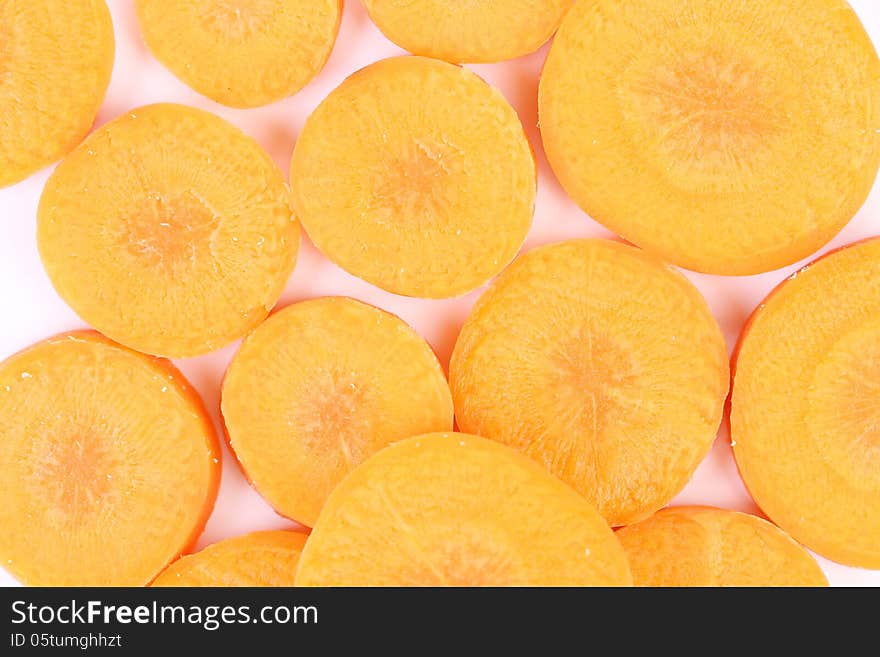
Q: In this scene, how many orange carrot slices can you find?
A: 13